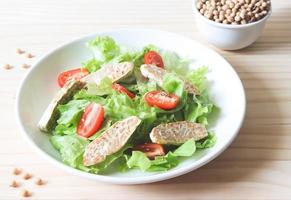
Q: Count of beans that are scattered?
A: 9